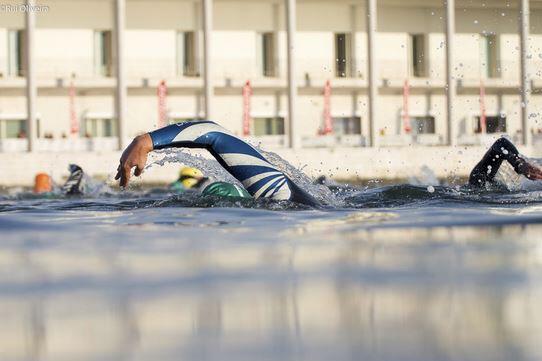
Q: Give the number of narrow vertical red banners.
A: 6